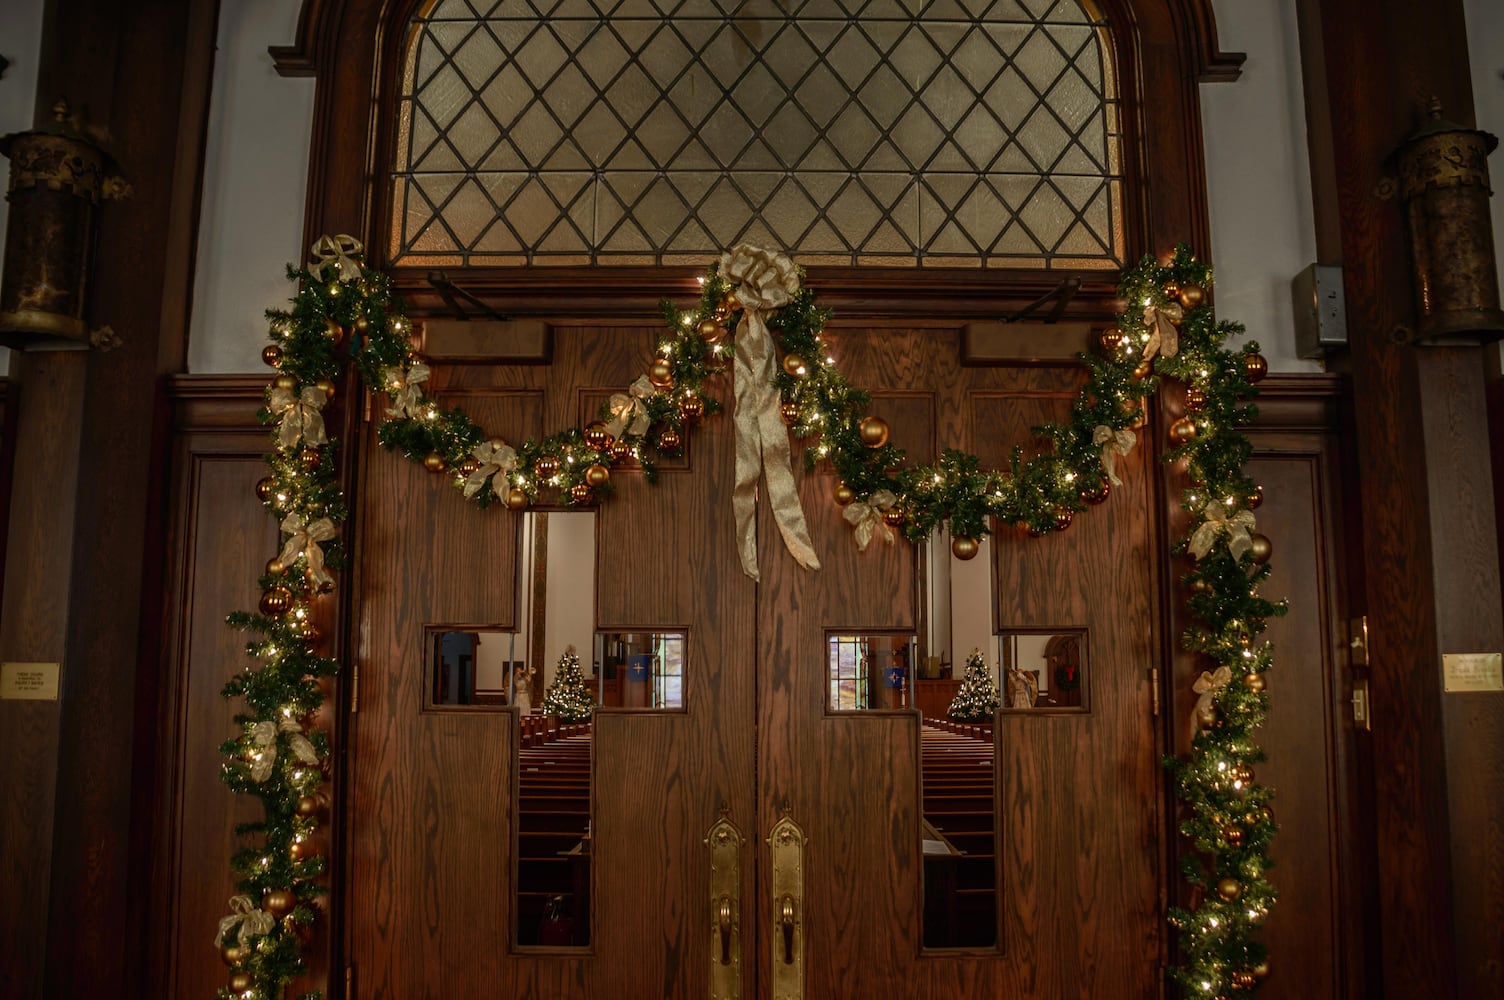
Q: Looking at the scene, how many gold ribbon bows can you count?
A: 14